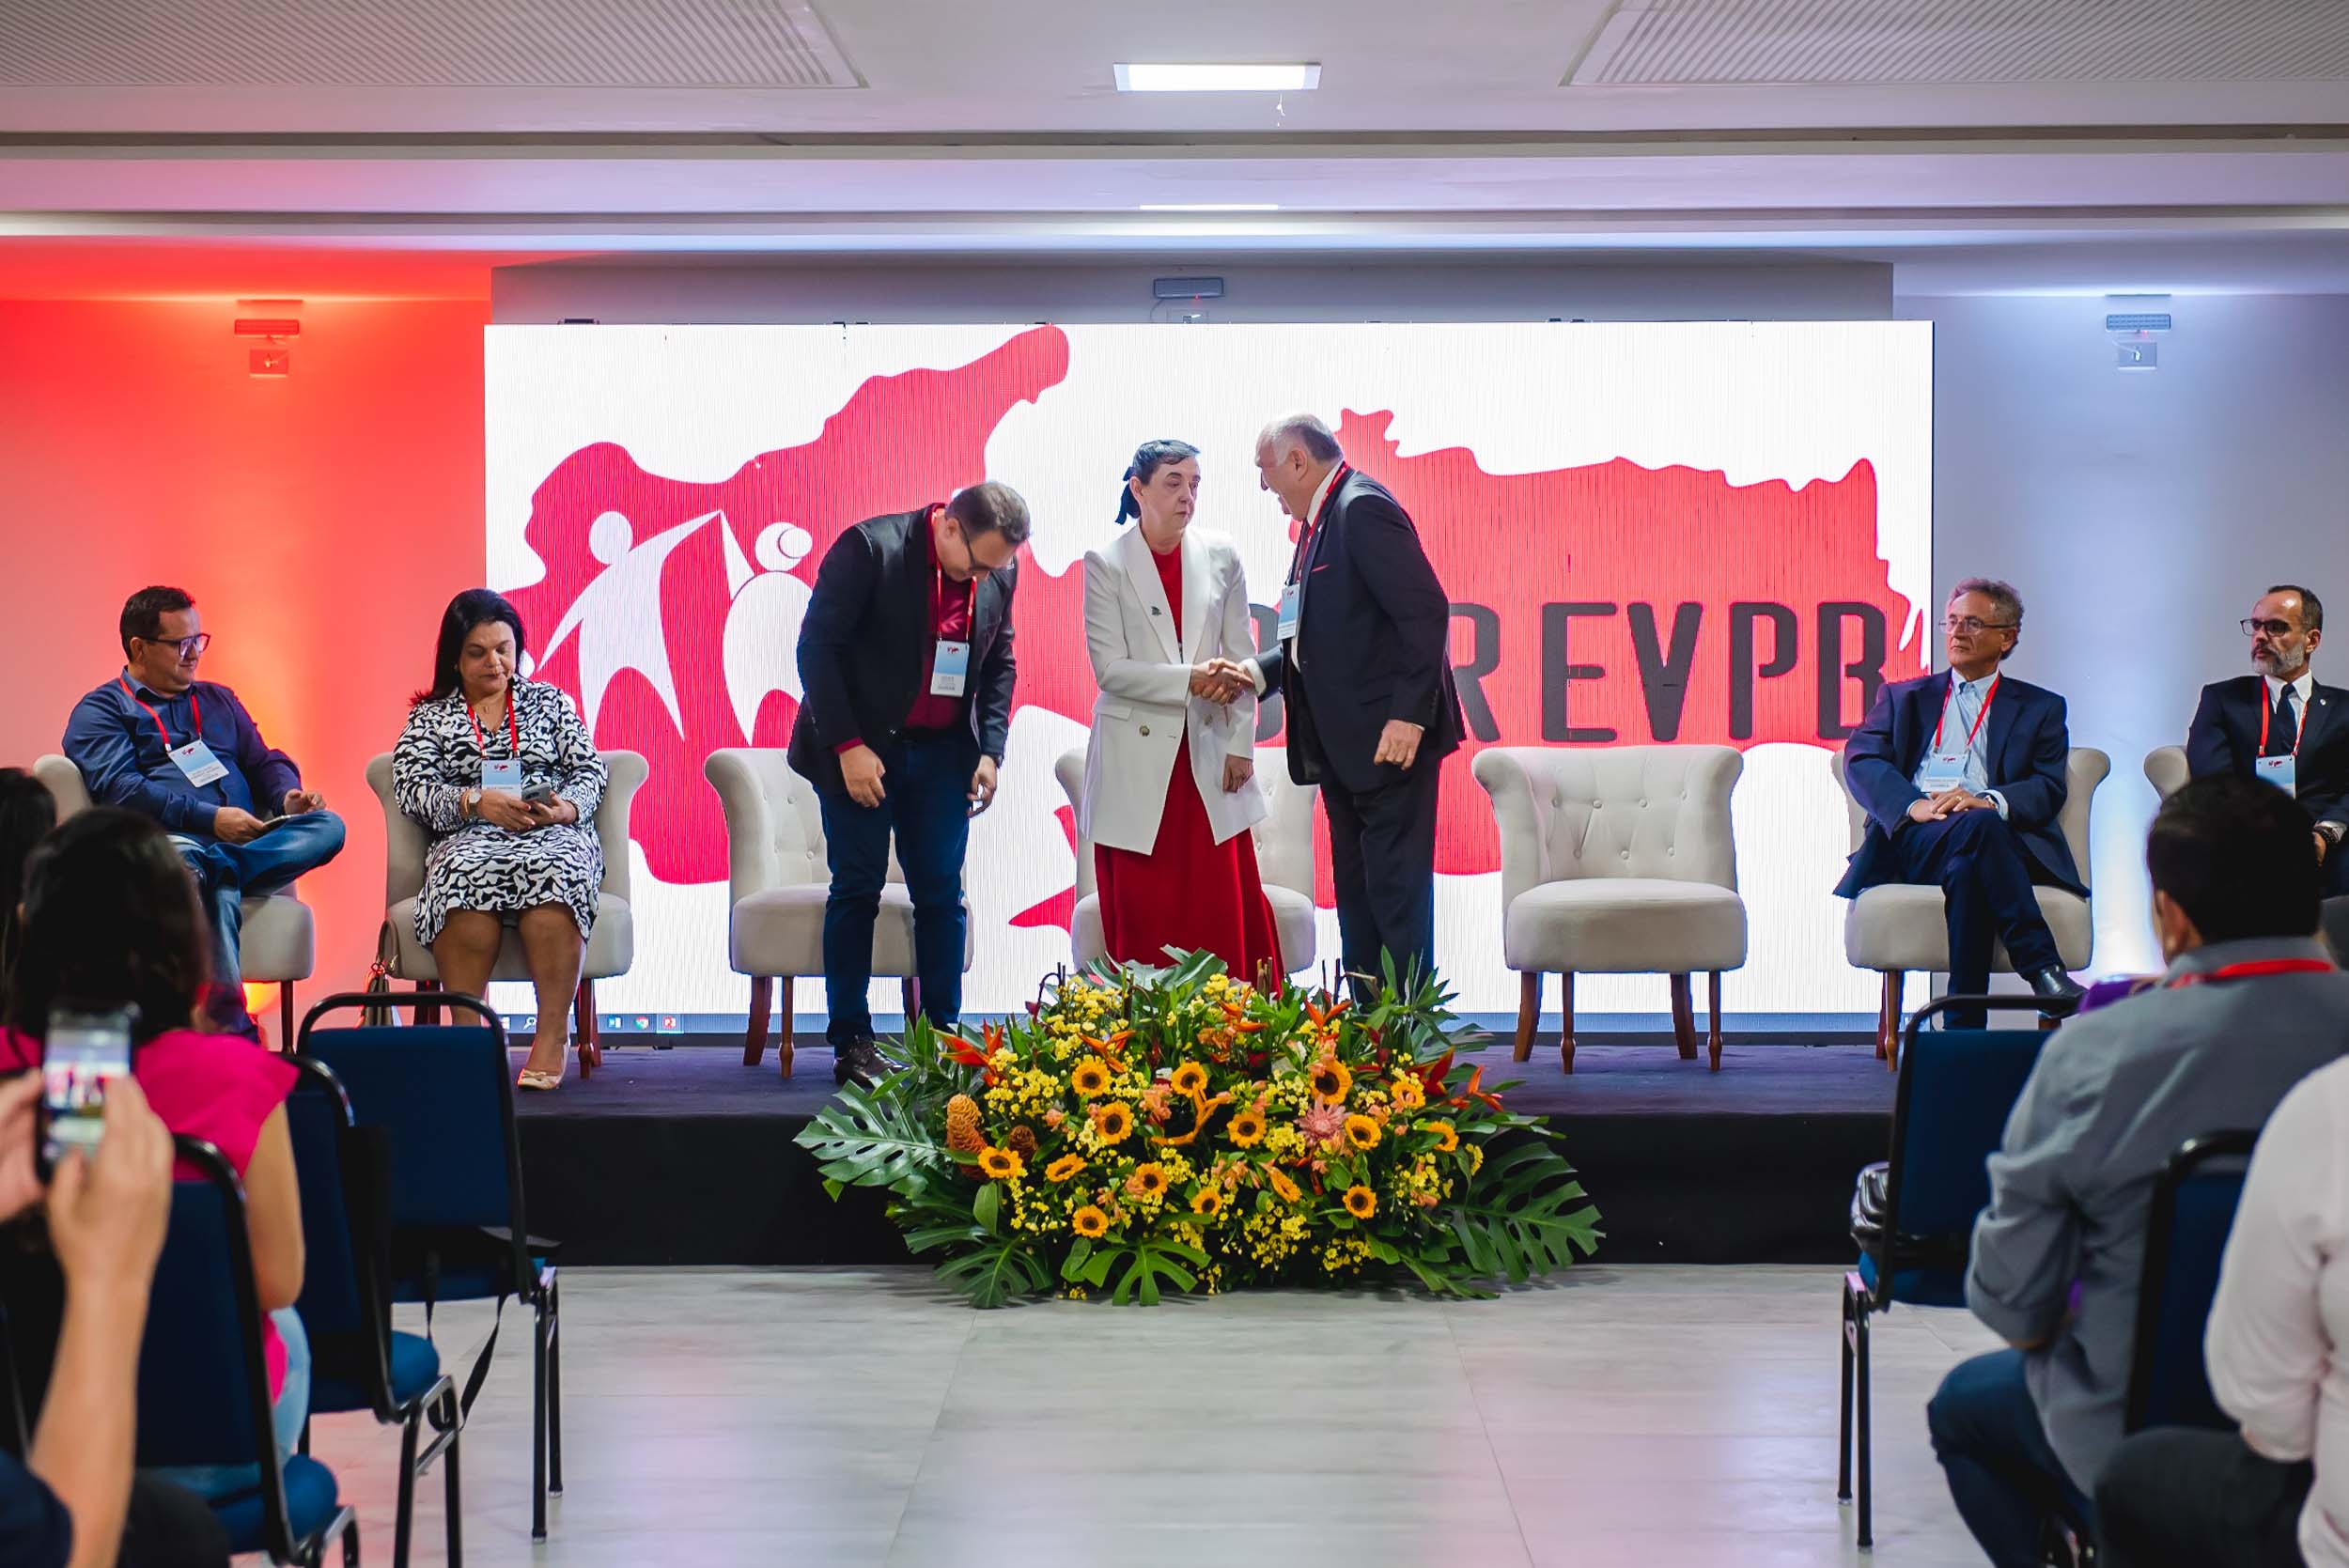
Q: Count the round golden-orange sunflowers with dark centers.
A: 15